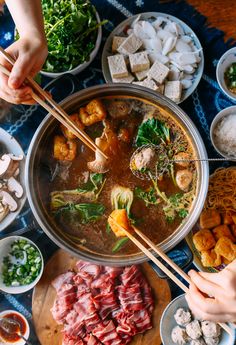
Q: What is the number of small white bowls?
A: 4